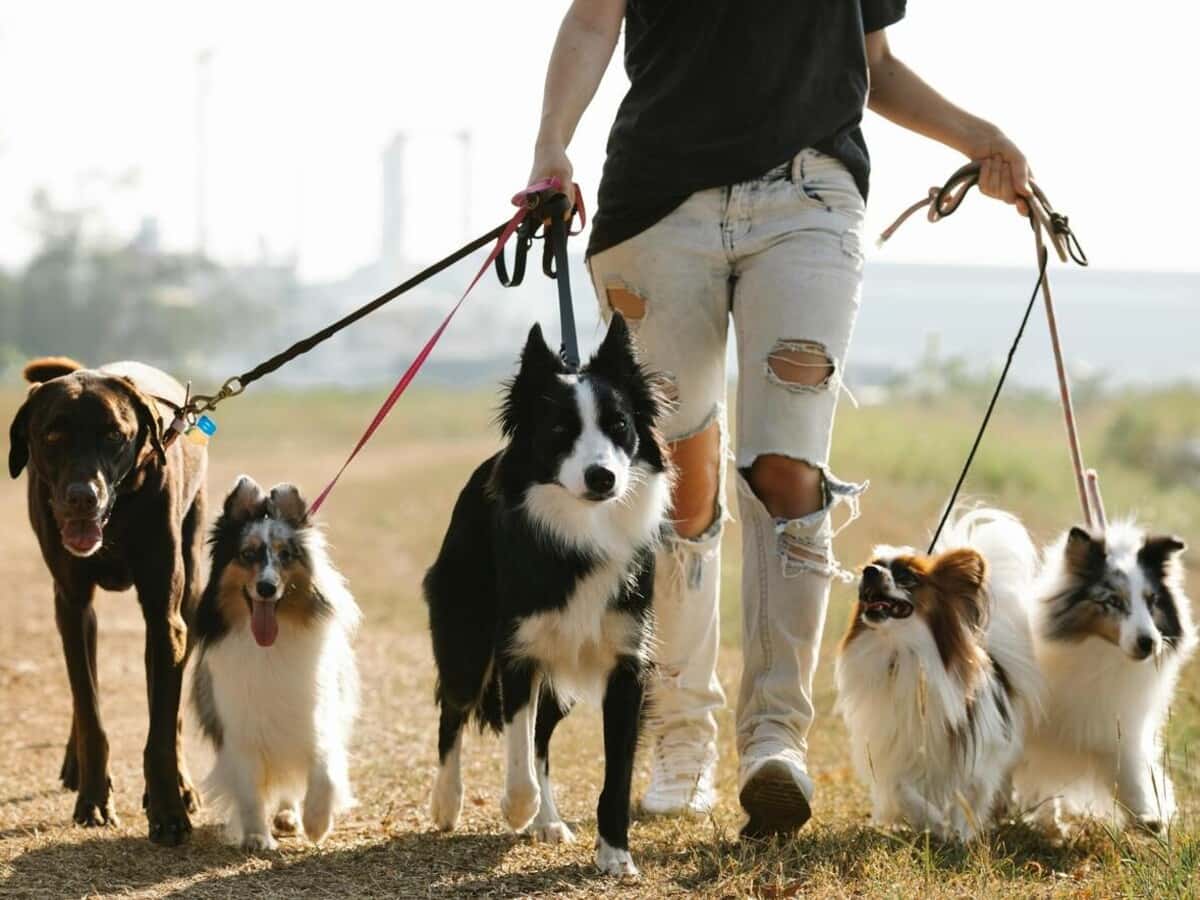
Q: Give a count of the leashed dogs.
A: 5